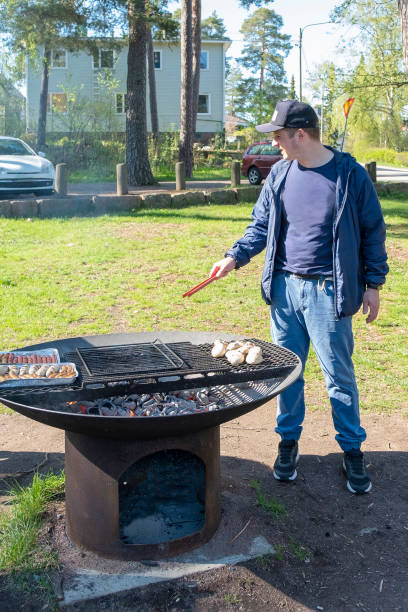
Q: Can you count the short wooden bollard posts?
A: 5